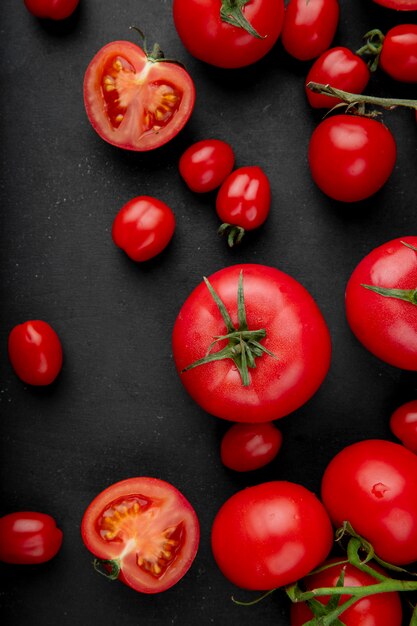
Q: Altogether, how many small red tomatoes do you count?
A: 11